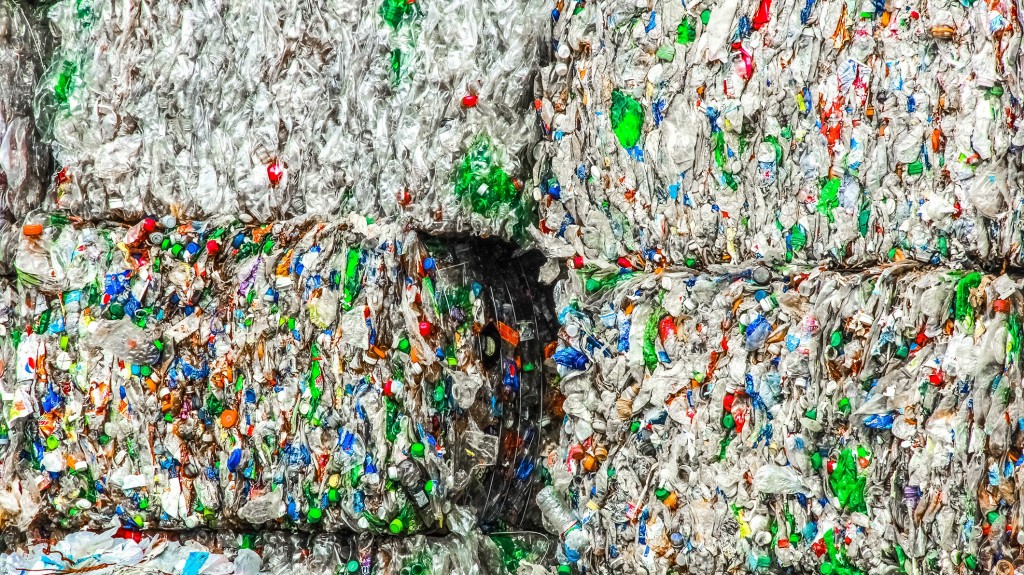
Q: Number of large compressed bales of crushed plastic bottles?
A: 4